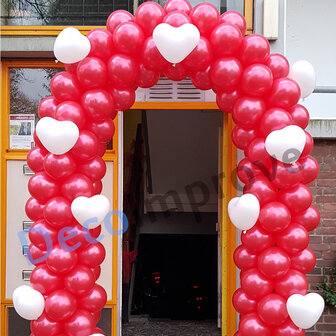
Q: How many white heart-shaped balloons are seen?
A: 9